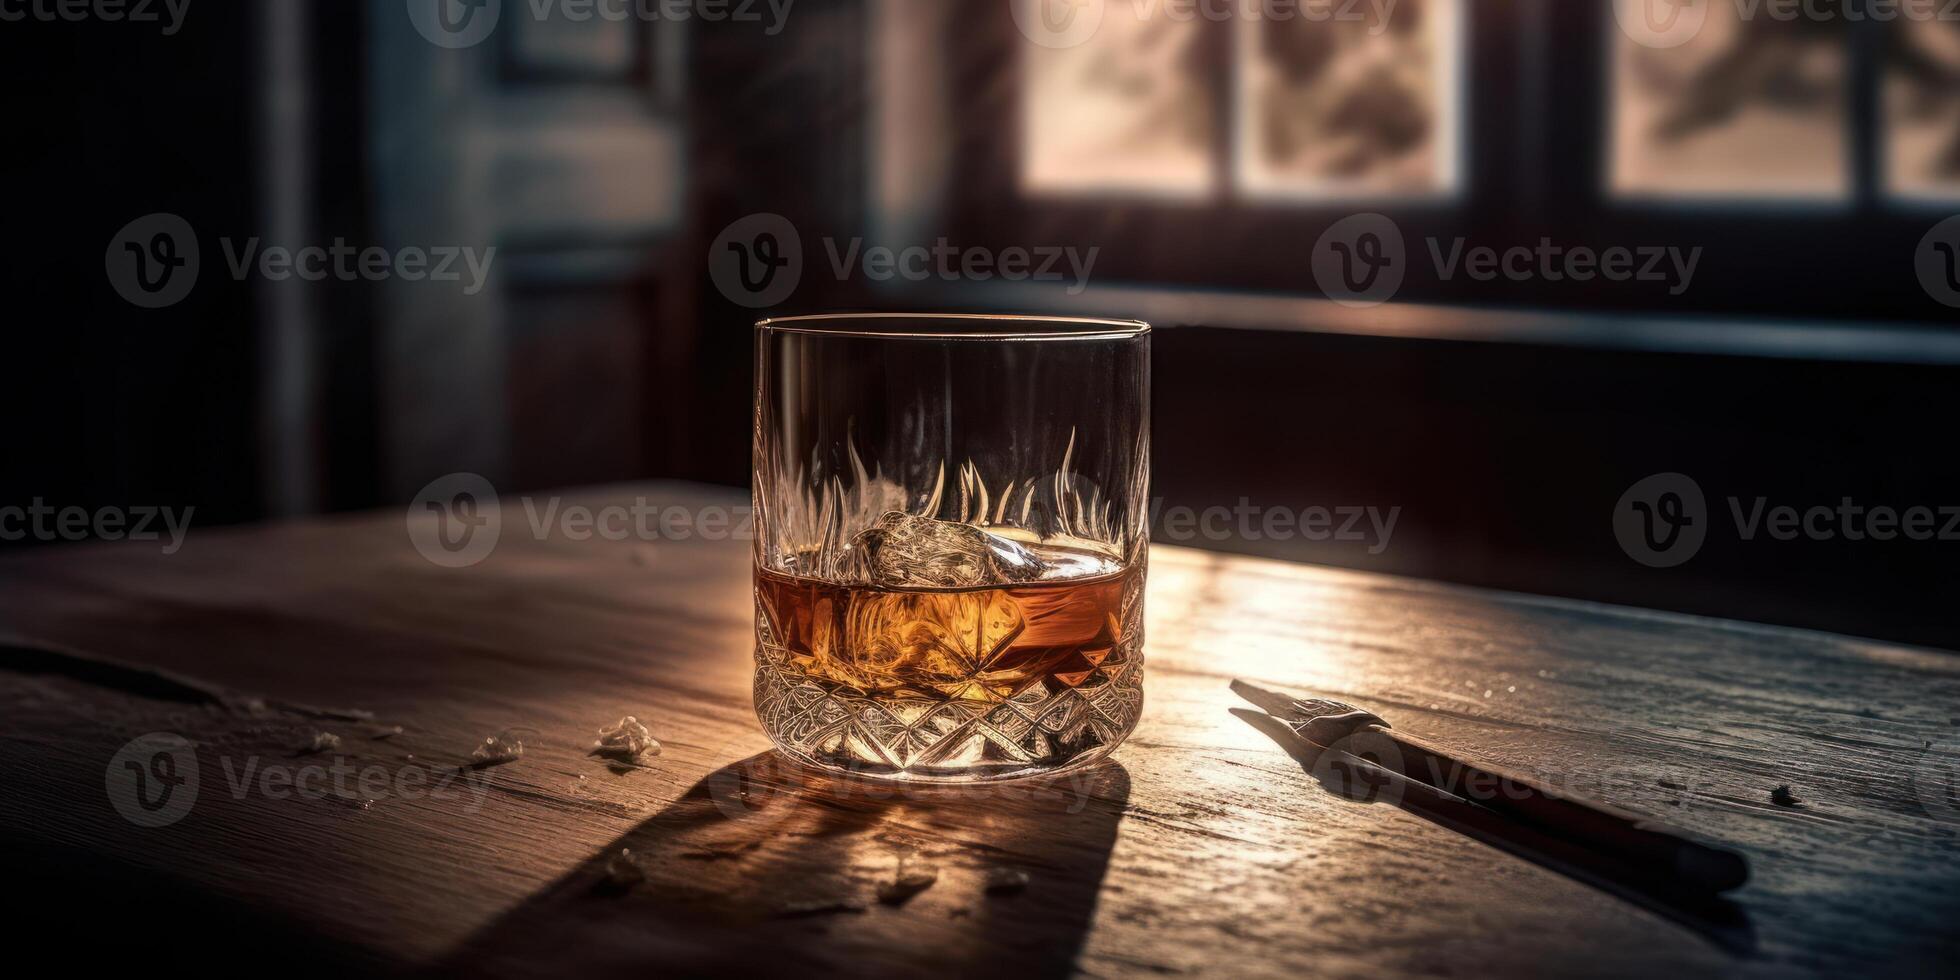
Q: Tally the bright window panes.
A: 4